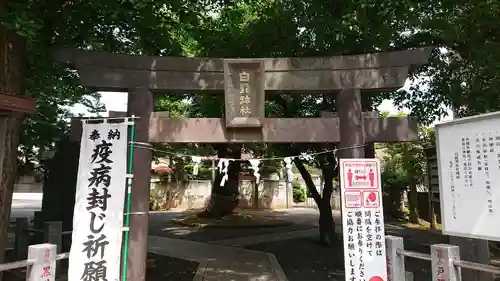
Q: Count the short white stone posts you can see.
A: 3